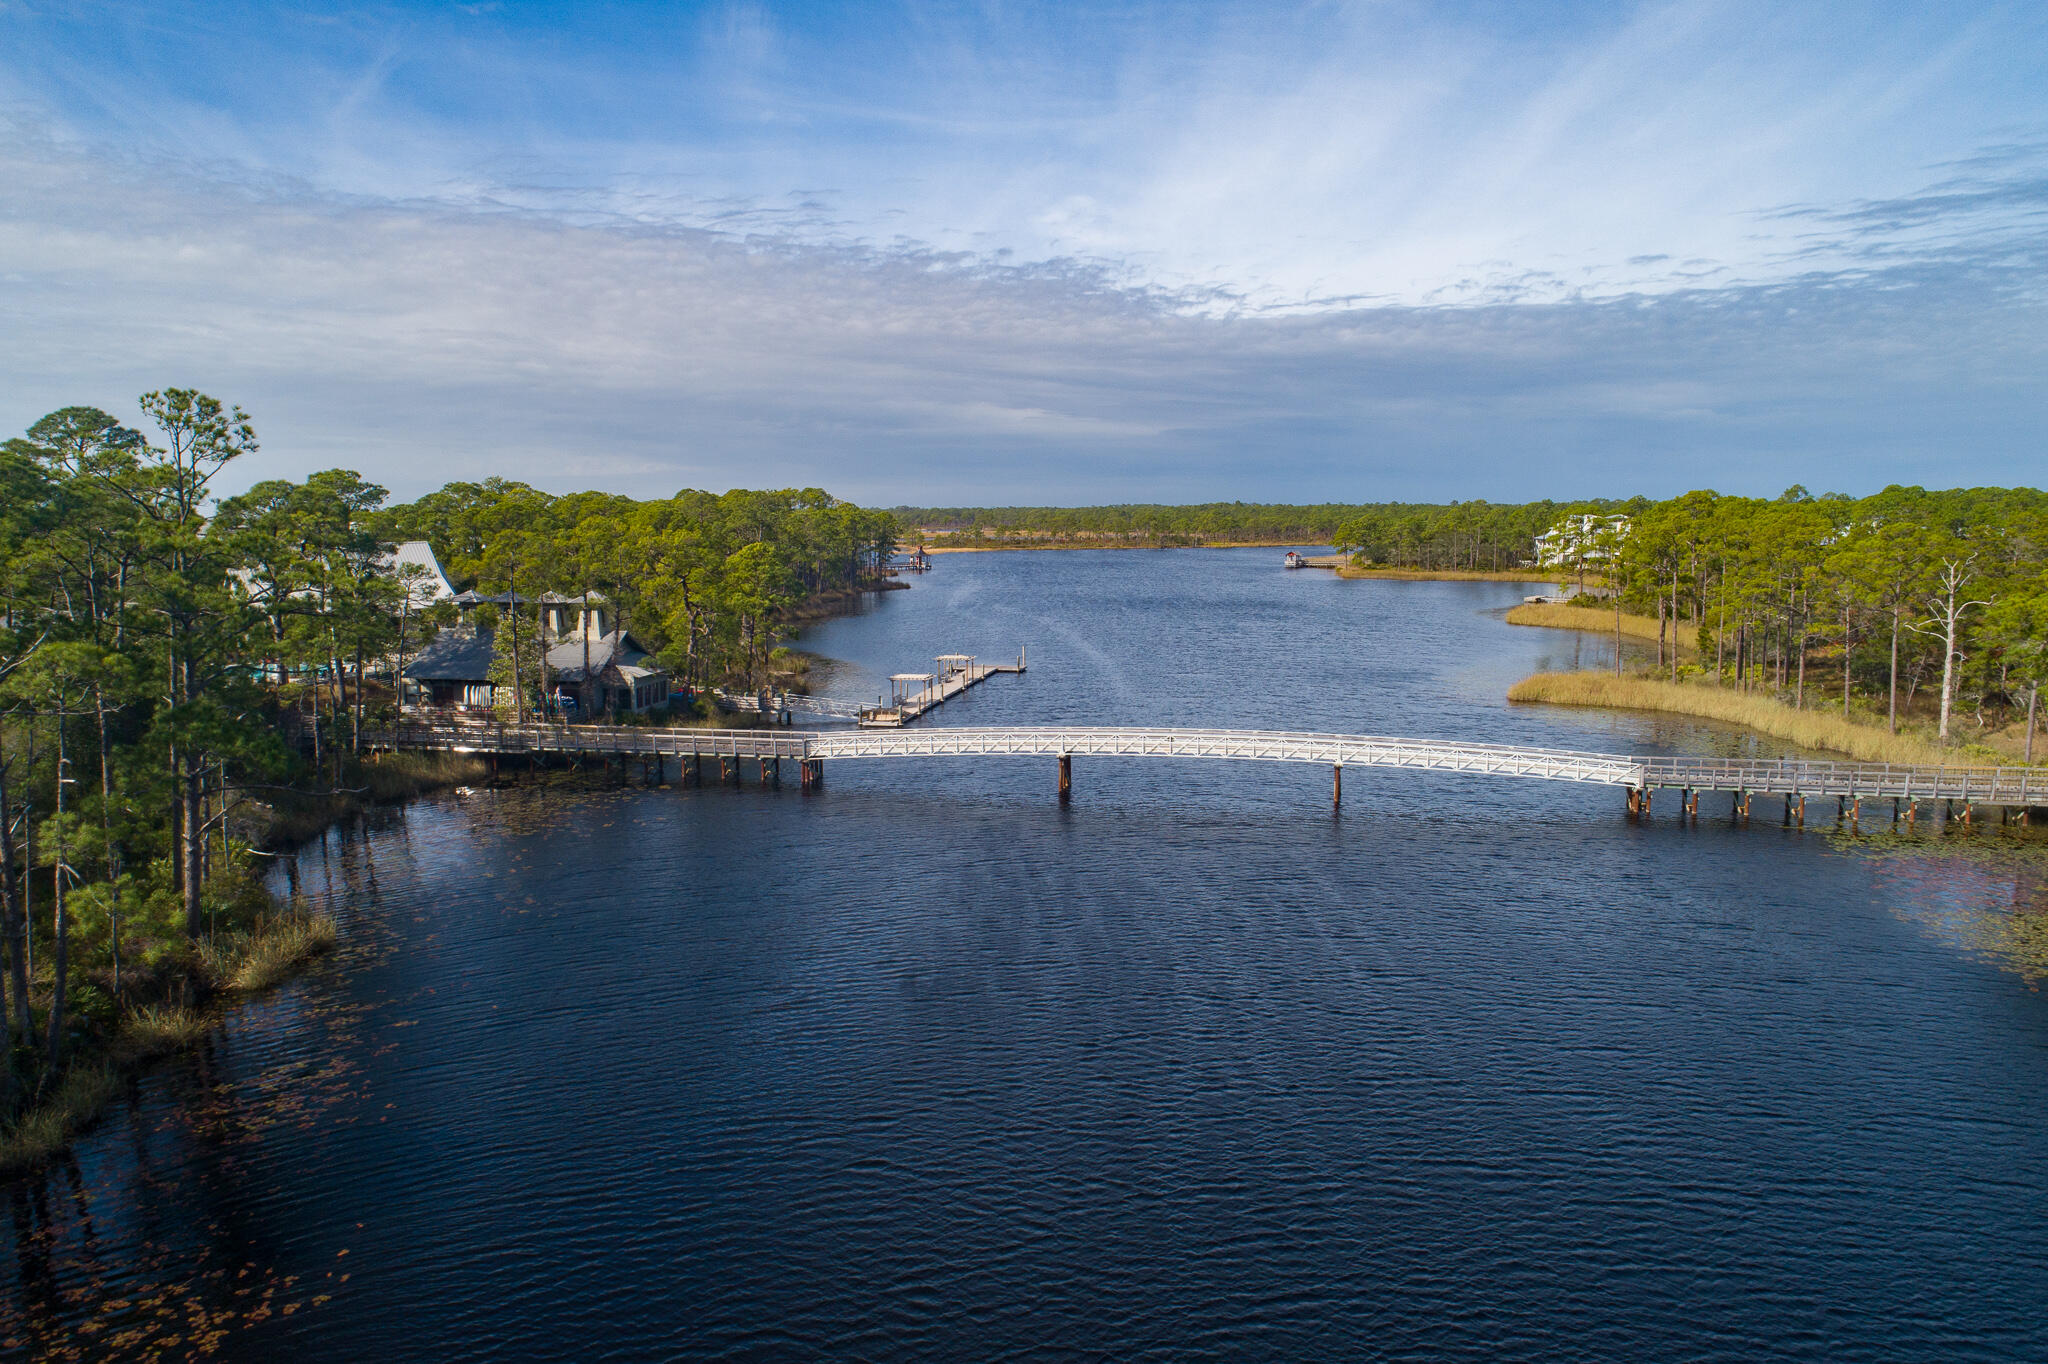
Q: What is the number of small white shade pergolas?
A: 2